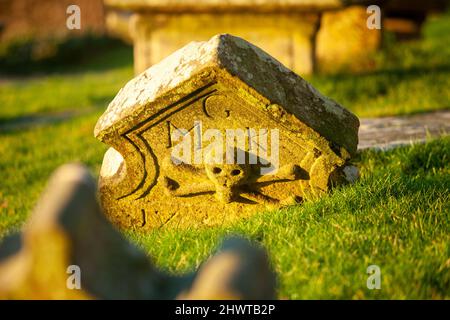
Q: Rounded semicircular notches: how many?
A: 2